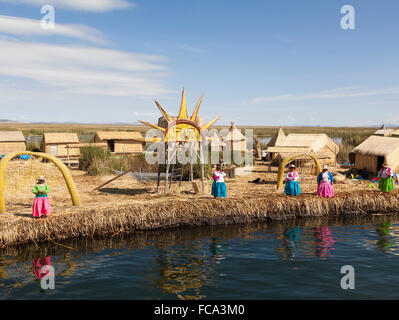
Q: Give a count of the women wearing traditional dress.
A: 5